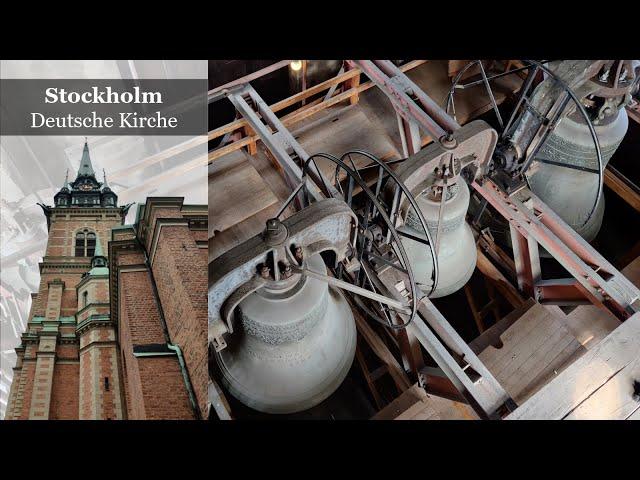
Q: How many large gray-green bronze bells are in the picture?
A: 3